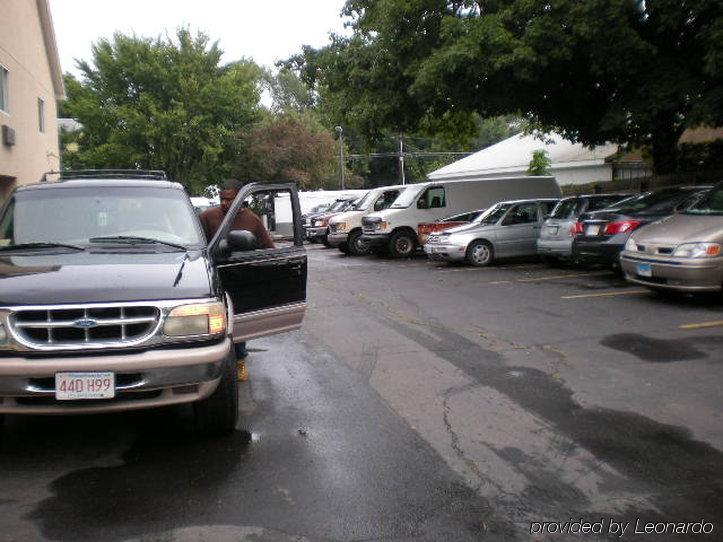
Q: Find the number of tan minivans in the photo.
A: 1